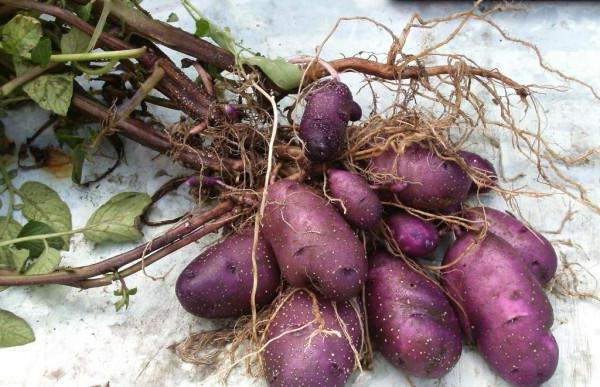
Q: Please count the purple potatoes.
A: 11